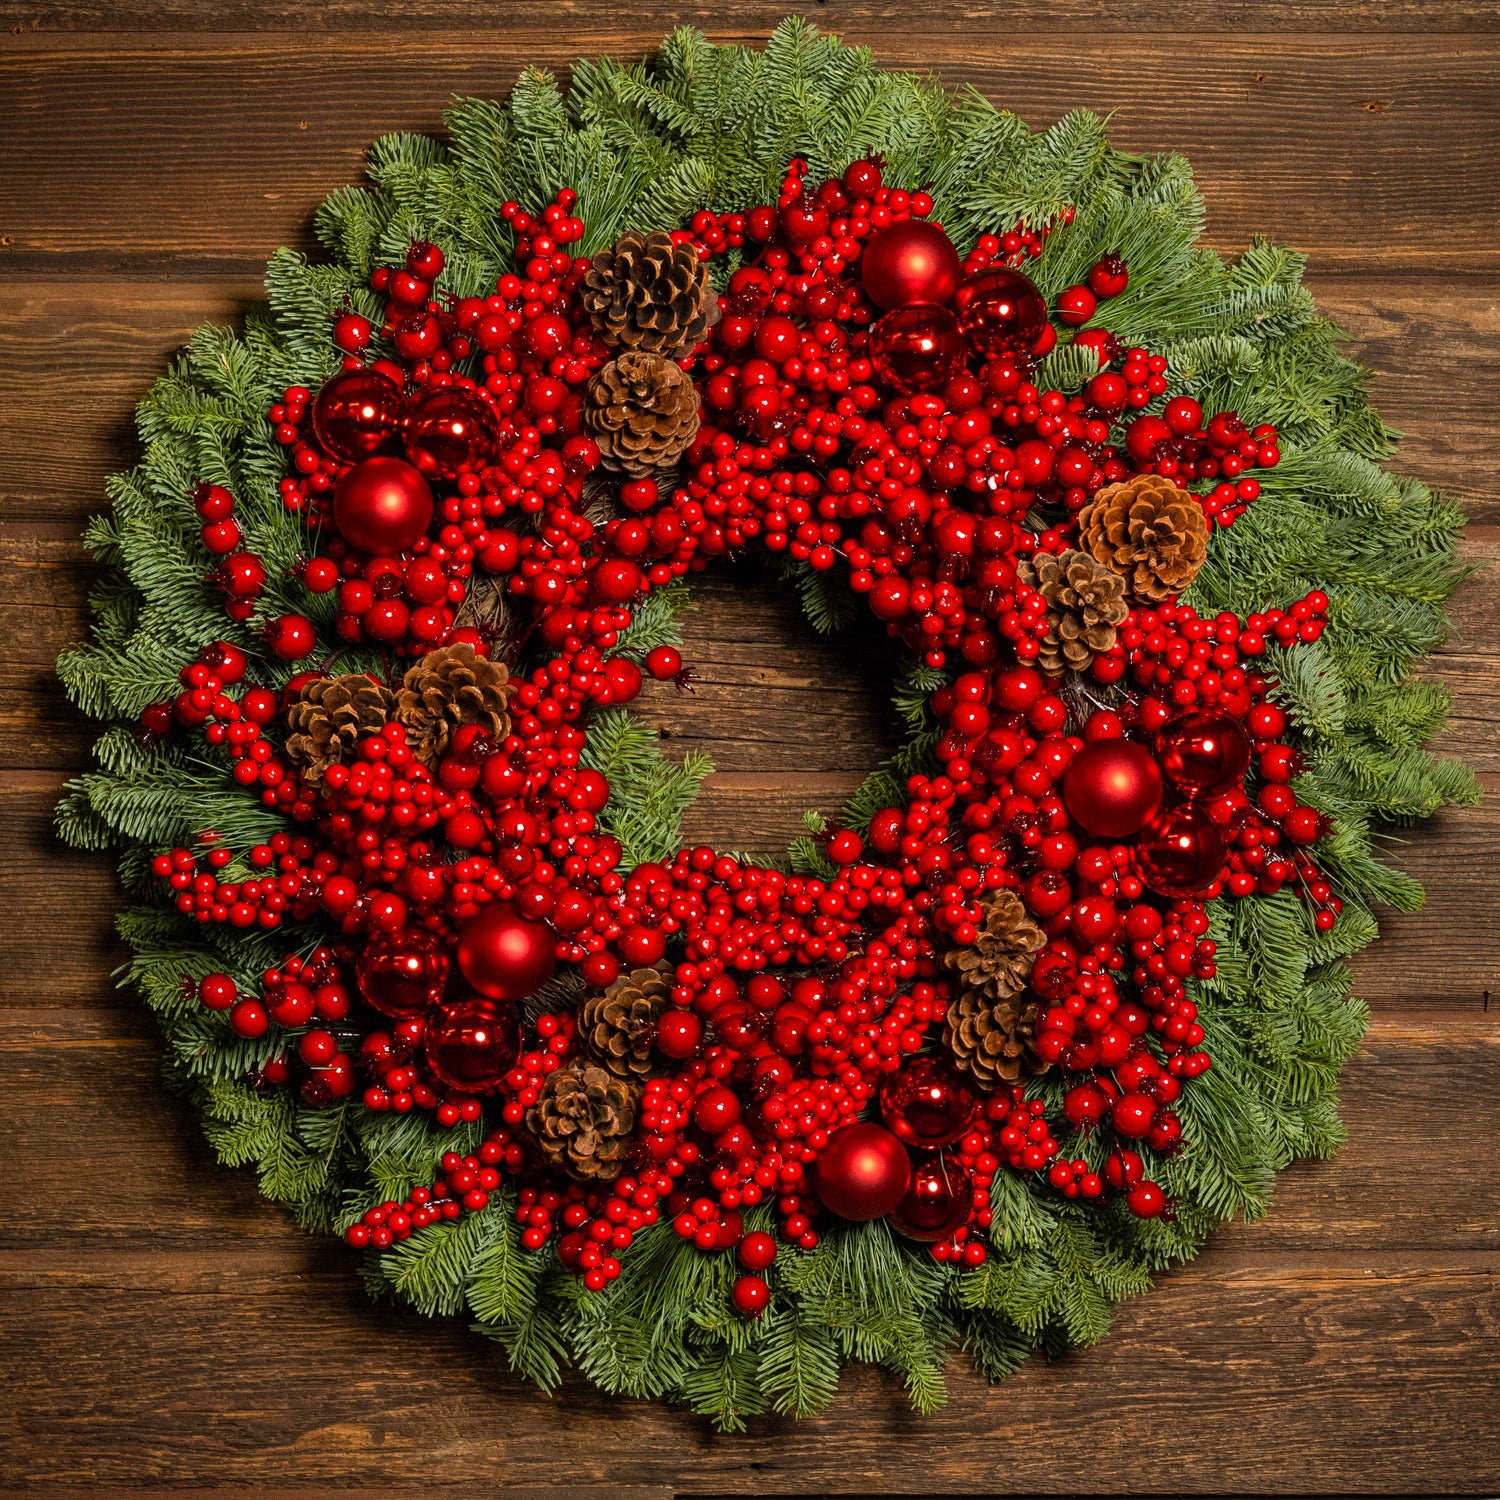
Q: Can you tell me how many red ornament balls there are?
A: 15